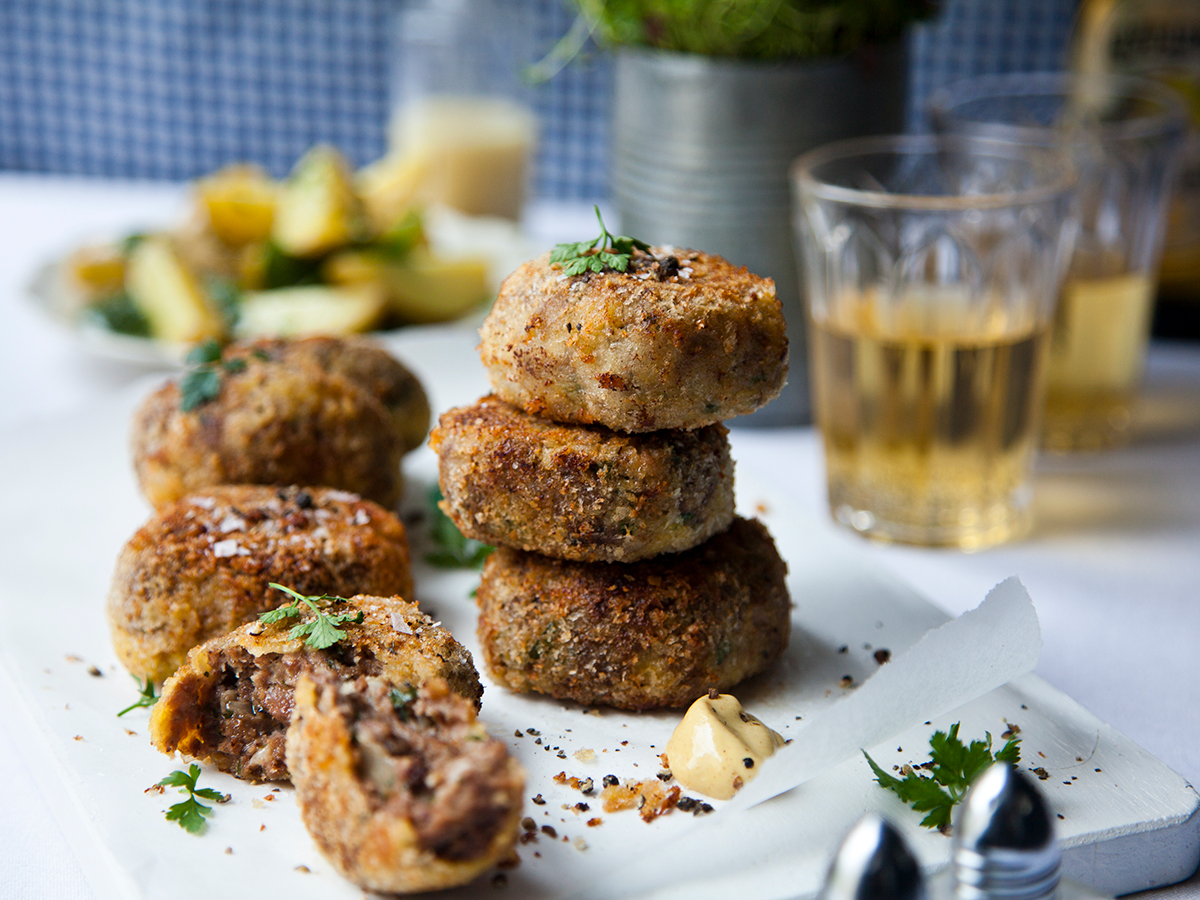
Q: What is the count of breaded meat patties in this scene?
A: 7